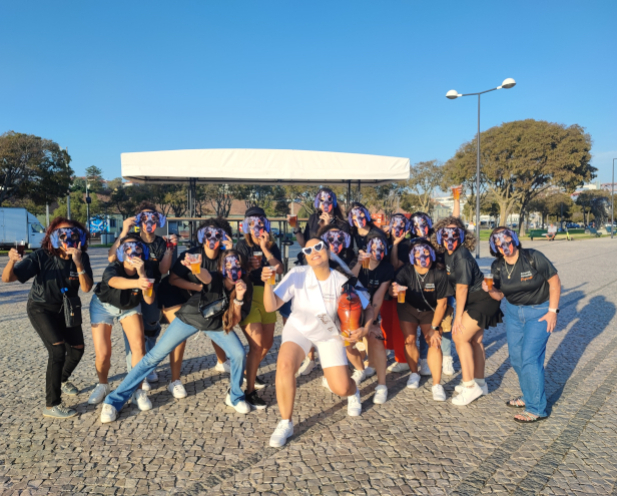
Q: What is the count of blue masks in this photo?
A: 15